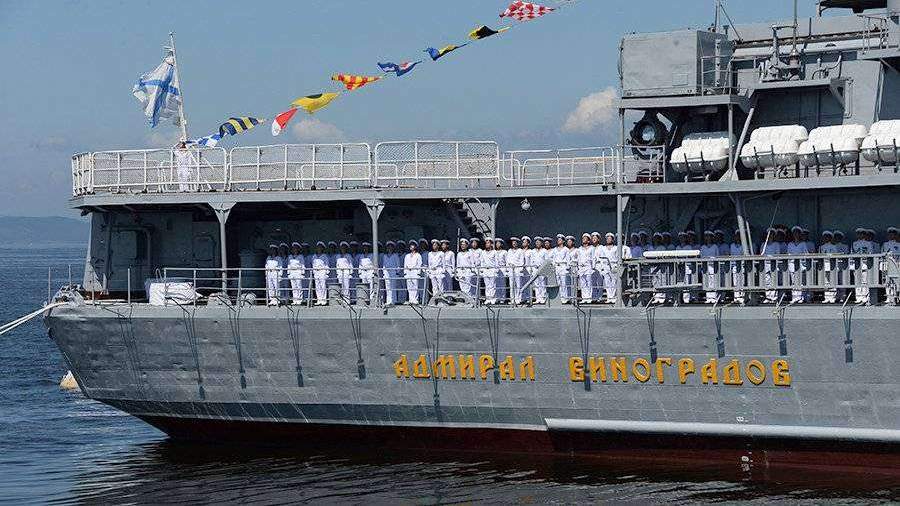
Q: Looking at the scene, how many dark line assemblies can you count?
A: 12